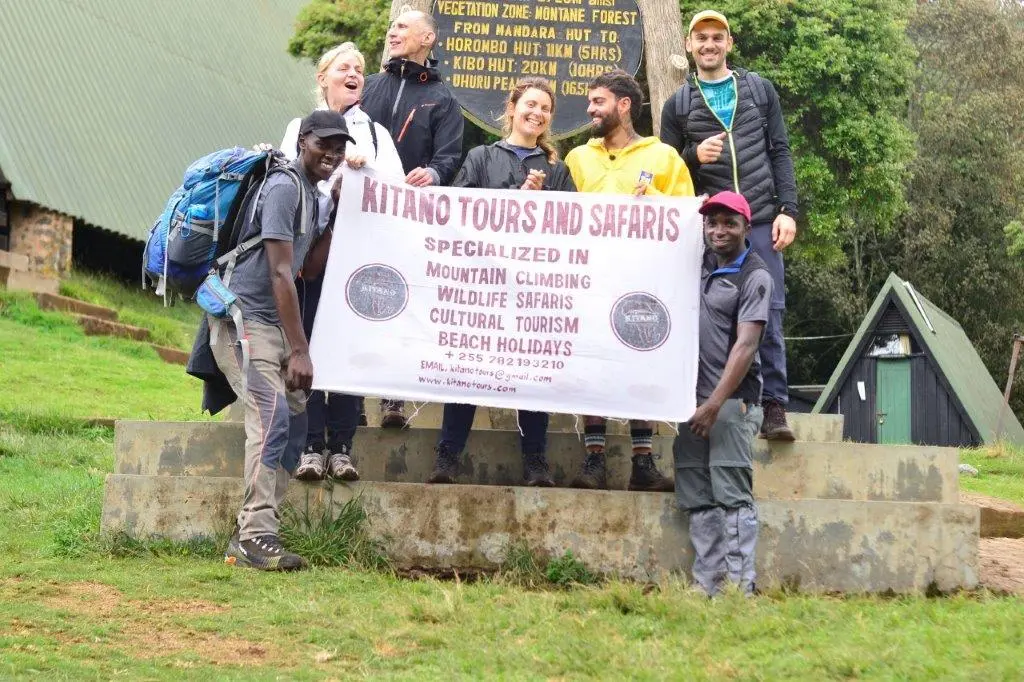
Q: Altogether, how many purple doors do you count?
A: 0